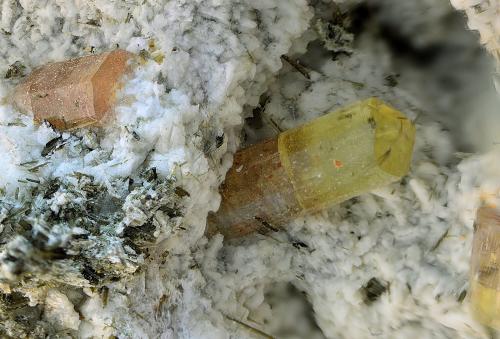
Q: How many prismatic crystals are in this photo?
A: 3